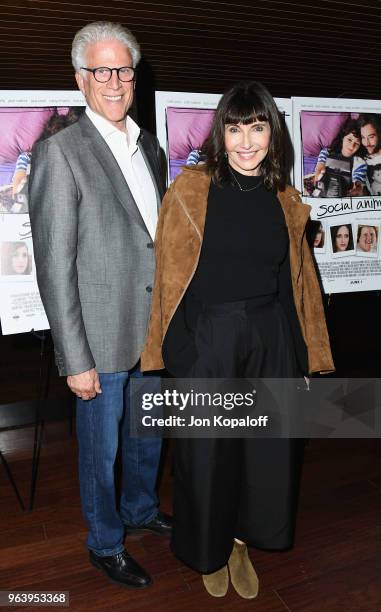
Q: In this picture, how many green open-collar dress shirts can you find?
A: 0